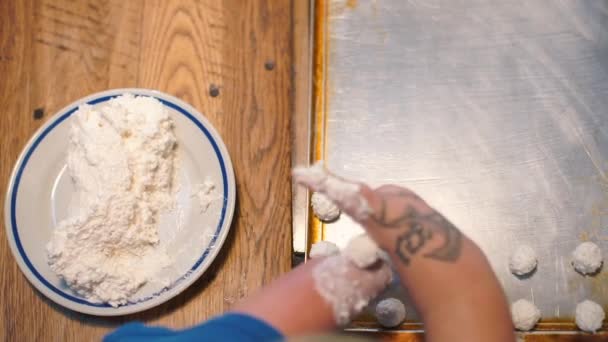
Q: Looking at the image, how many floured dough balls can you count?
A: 8